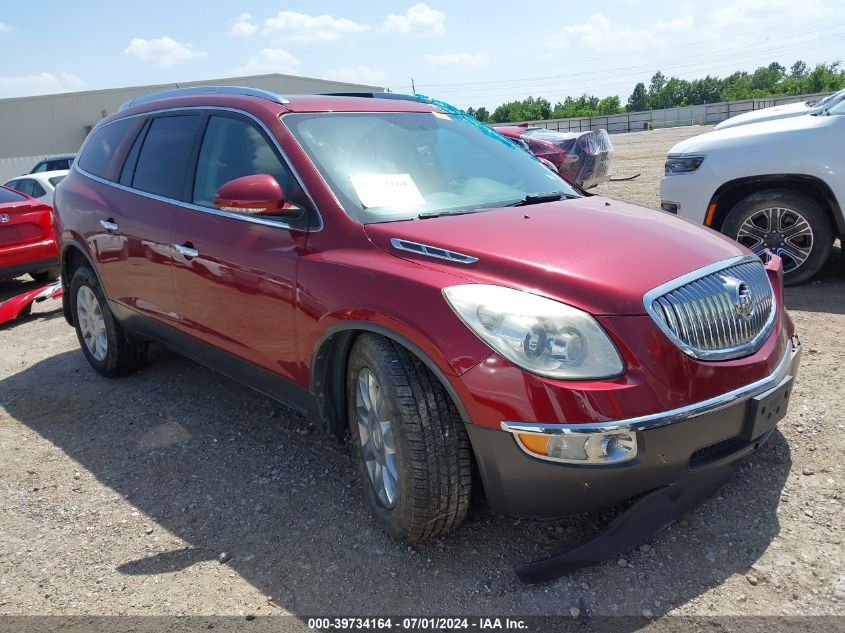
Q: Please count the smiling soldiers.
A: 0